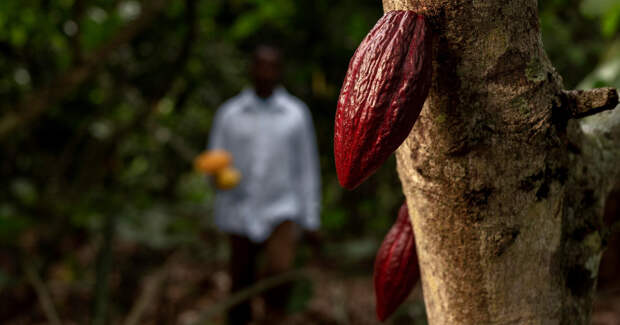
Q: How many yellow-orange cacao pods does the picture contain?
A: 2